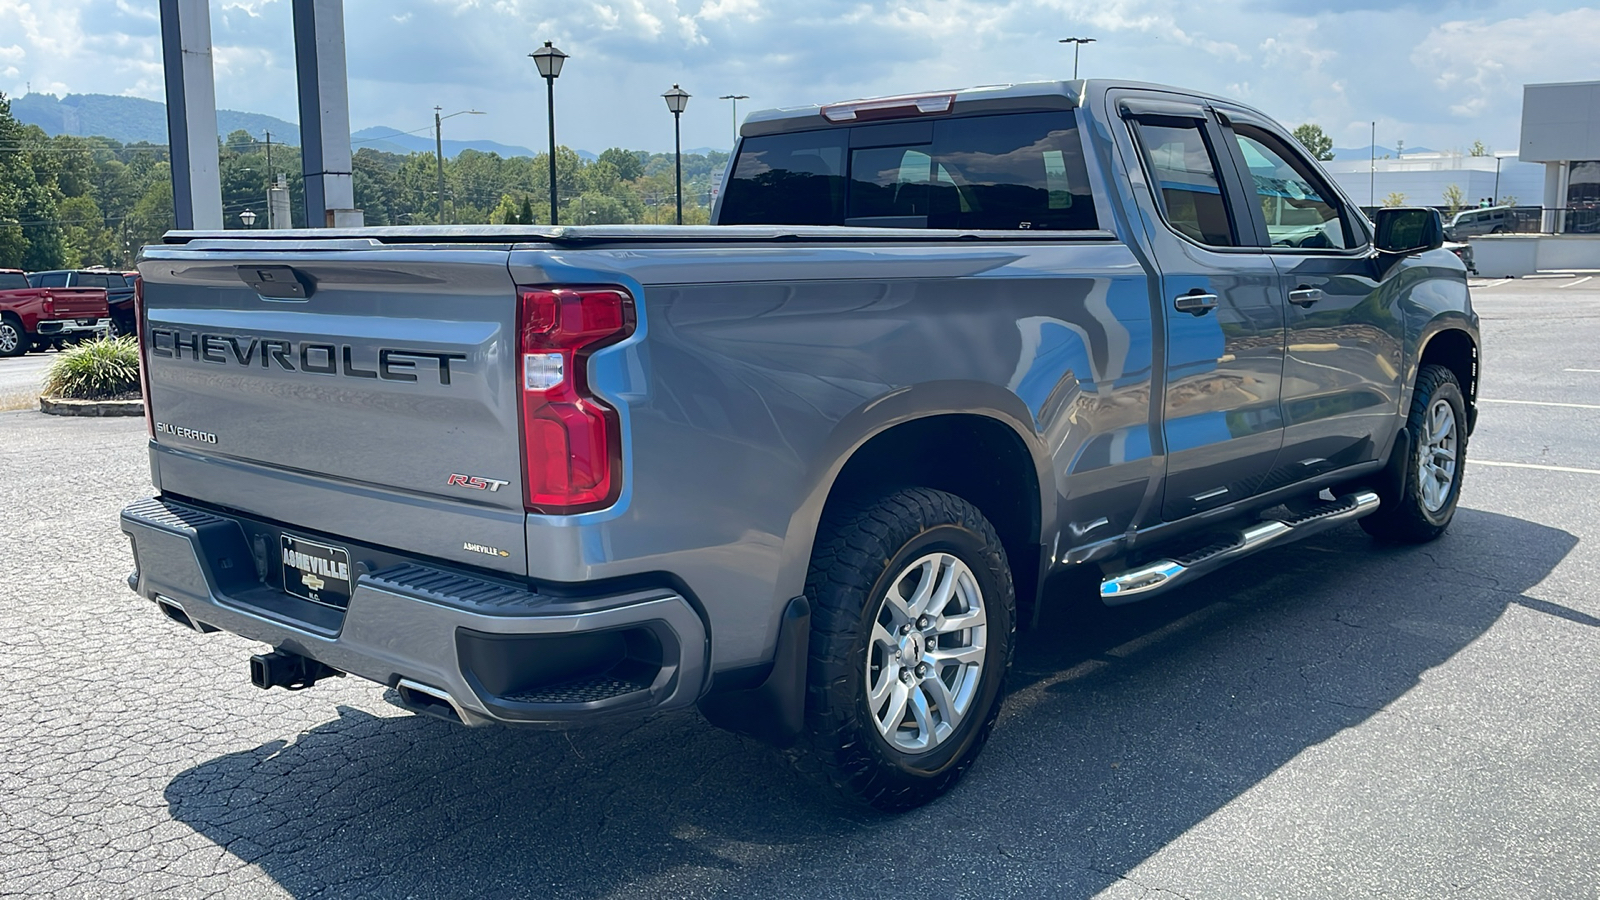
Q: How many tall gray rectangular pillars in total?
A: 2